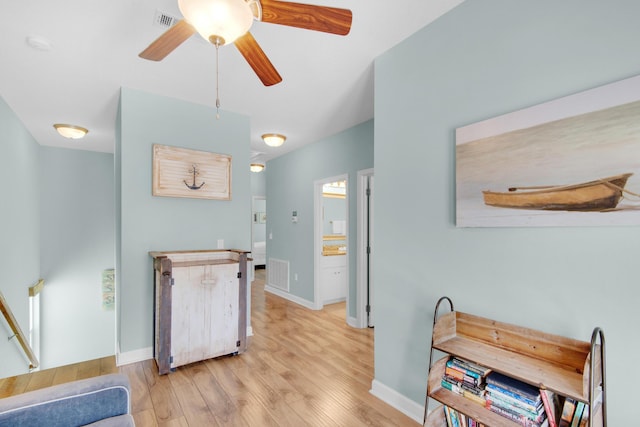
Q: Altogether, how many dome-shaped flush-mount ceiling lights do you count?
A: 3